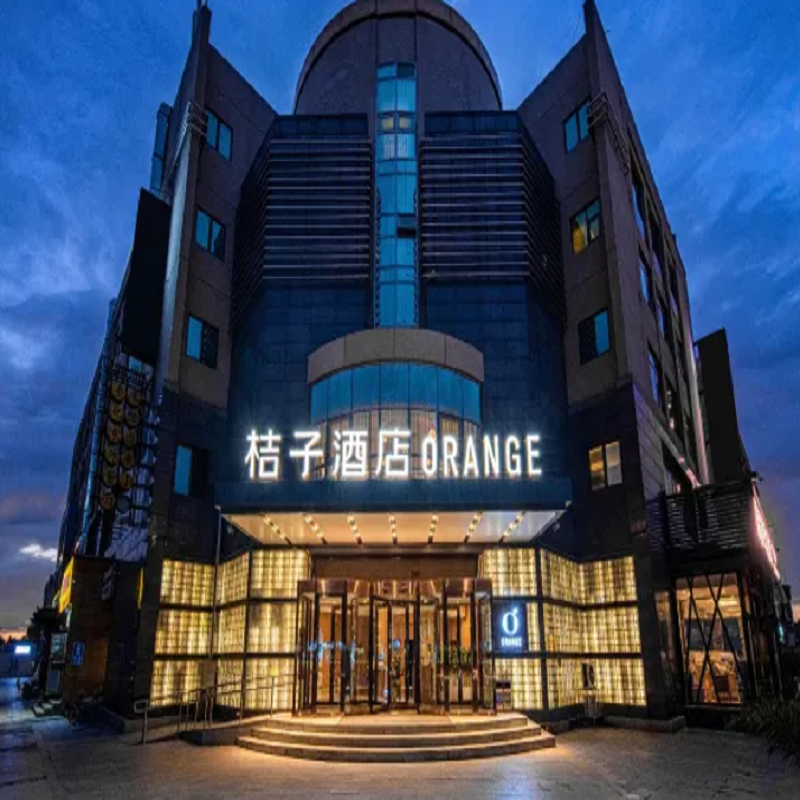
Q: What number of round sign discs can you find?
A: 12